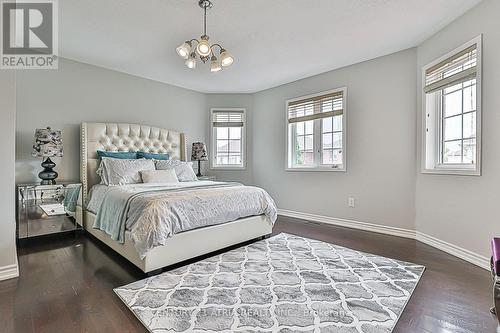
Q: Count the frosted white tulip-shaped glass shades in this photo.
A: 5